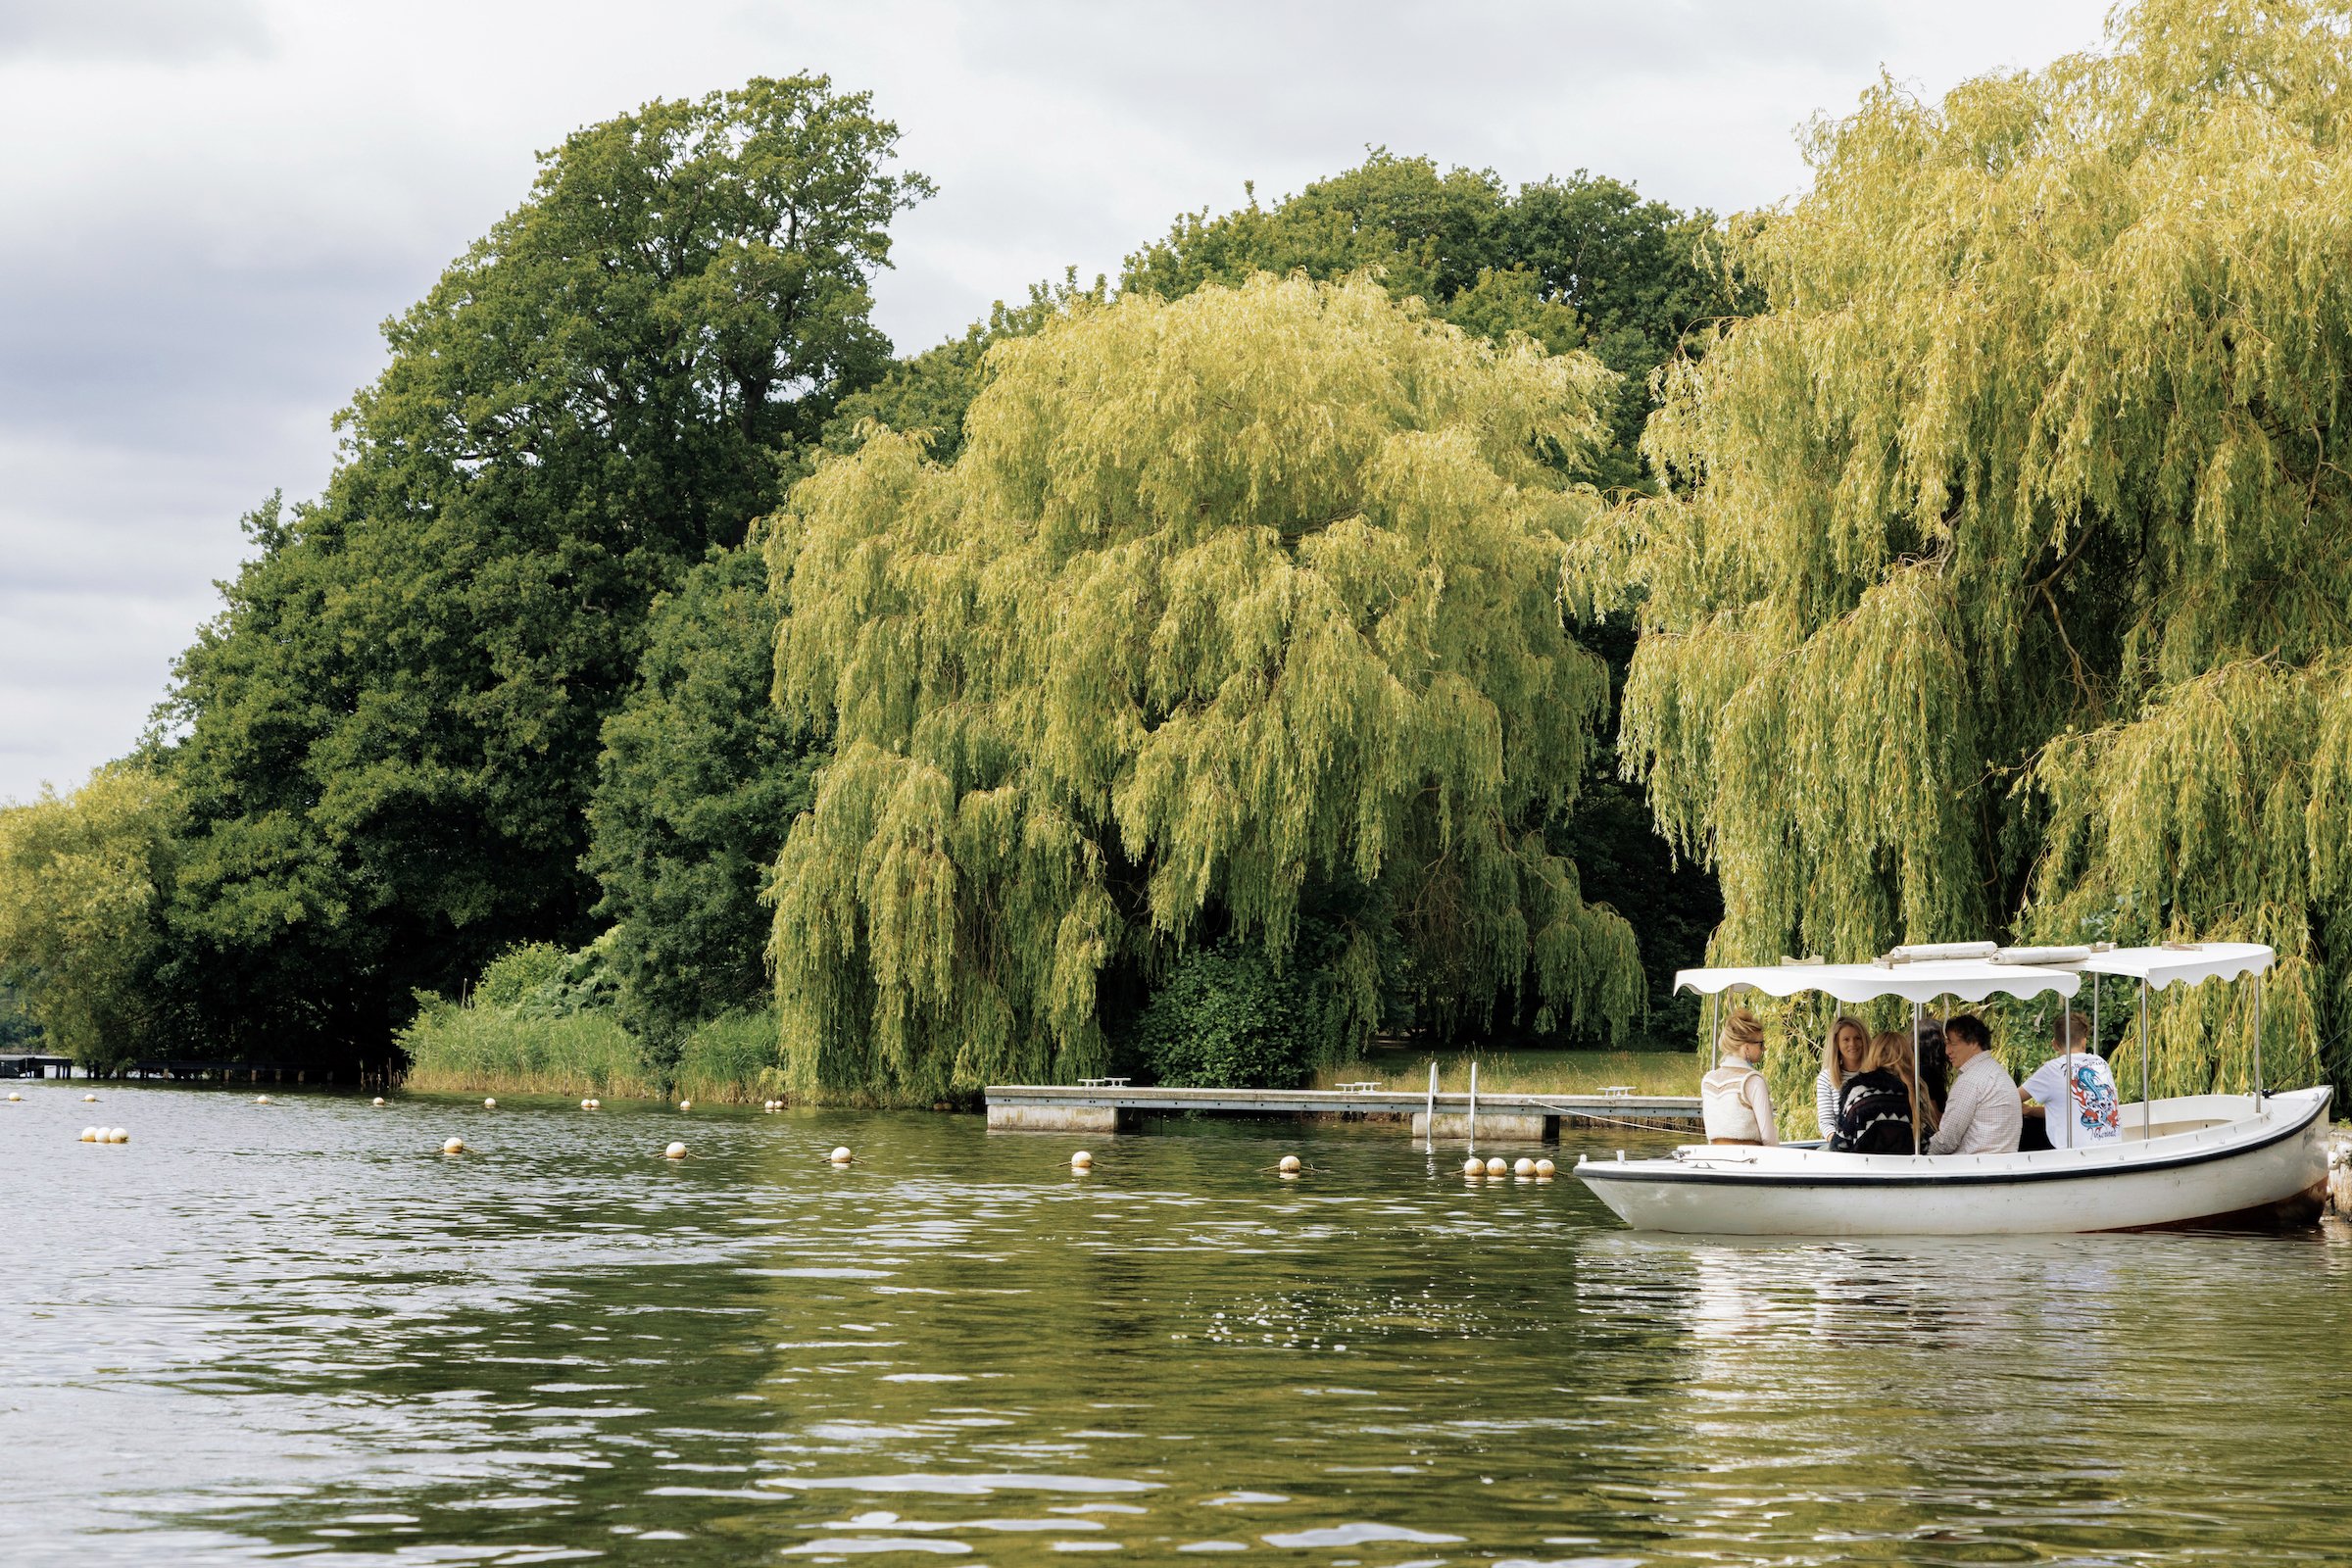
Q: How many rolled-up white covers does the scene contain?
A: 2